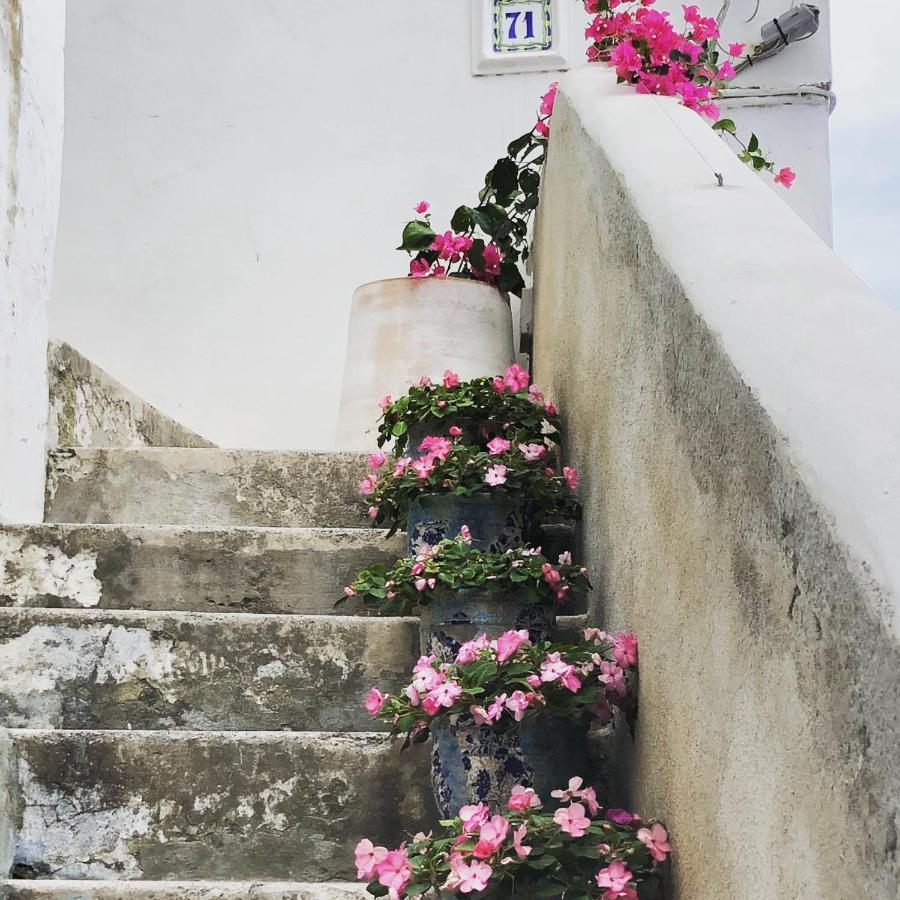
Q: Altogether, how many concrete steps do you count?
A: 5